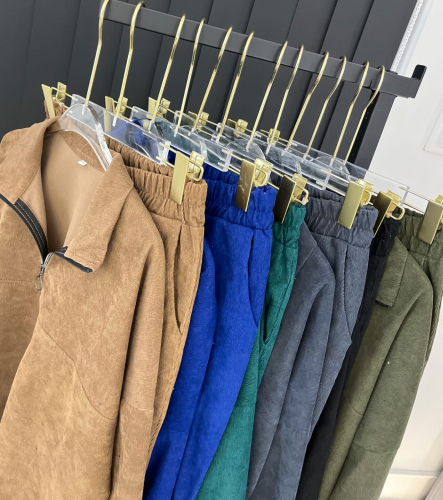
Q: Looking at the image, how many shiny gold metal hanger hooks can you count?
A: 12